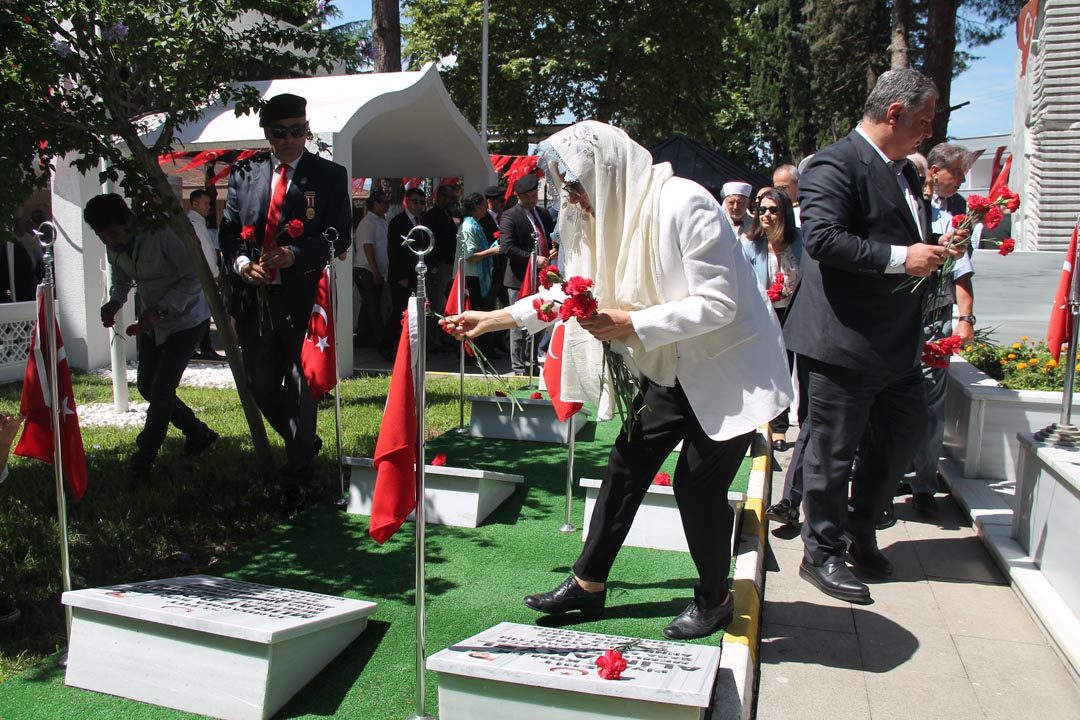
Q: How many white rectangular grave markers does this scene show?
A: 5